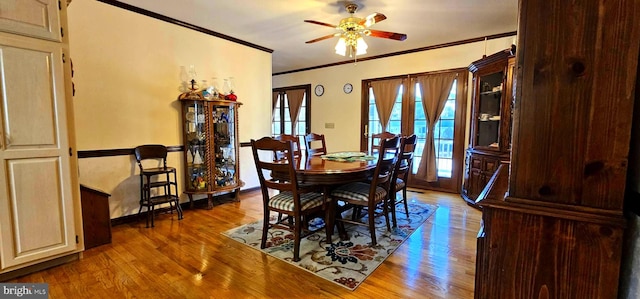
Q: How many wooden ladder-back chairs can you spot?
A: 6